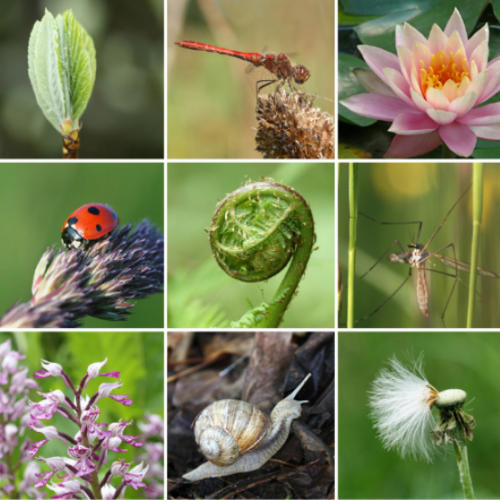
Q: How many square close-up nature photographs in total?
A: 9